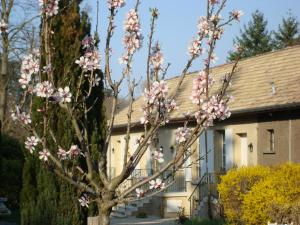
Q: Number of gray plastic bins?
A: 0